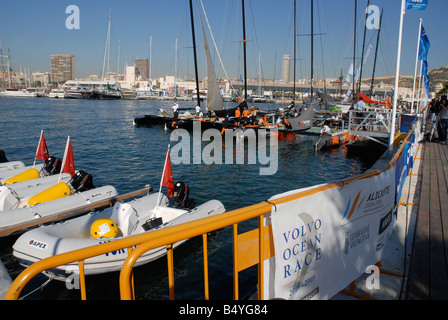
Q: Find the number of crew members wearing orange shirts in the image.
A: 2